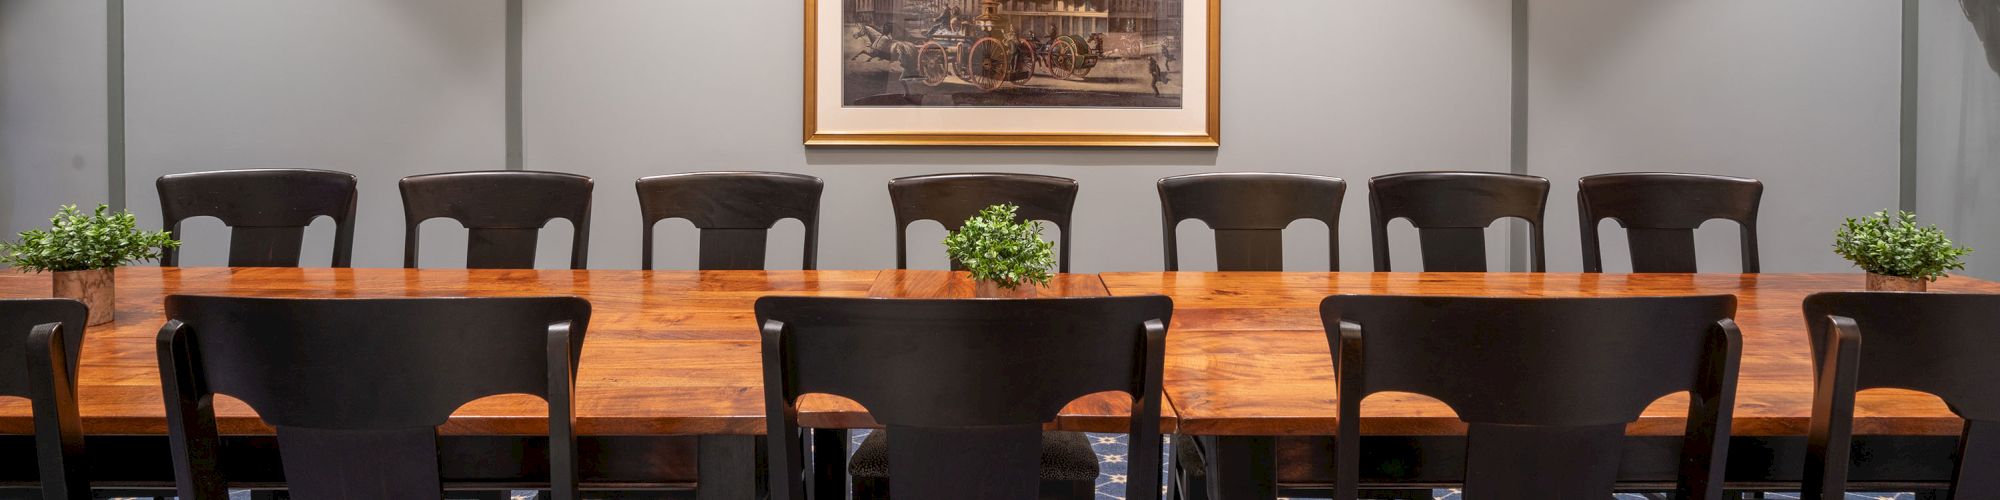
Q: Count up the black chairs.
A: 12